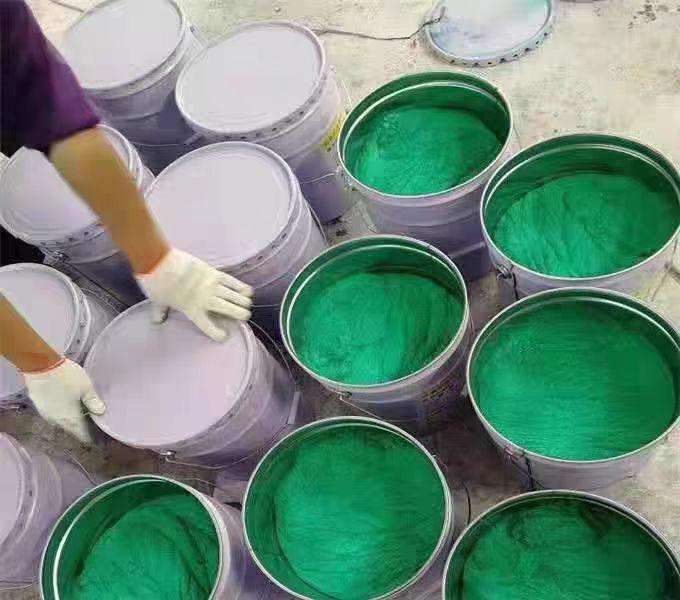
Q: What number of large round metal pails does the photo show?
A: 14